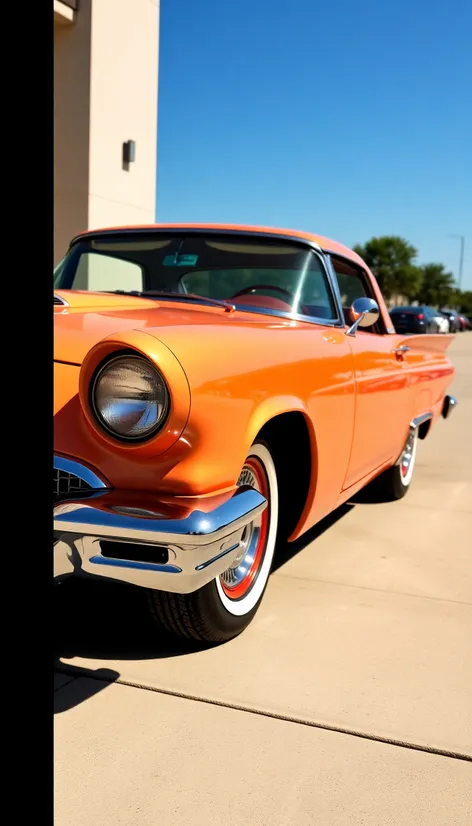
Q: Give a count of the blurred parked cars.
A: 4